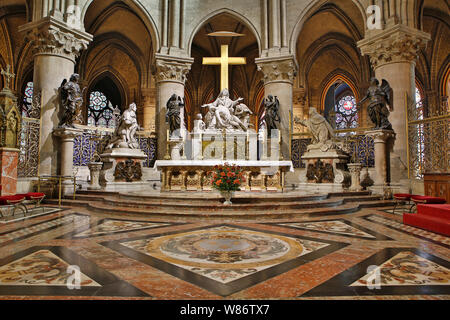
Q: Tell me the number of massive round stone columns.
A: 4